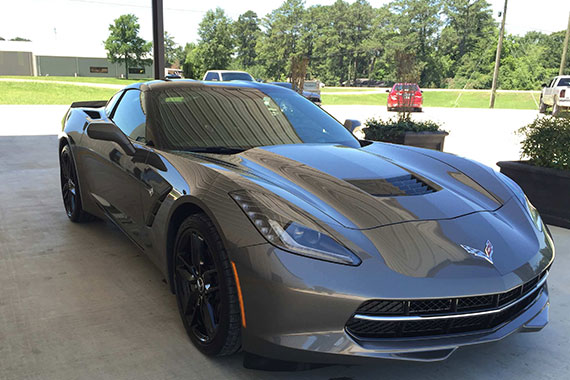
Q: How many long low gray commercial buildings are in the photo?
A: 1